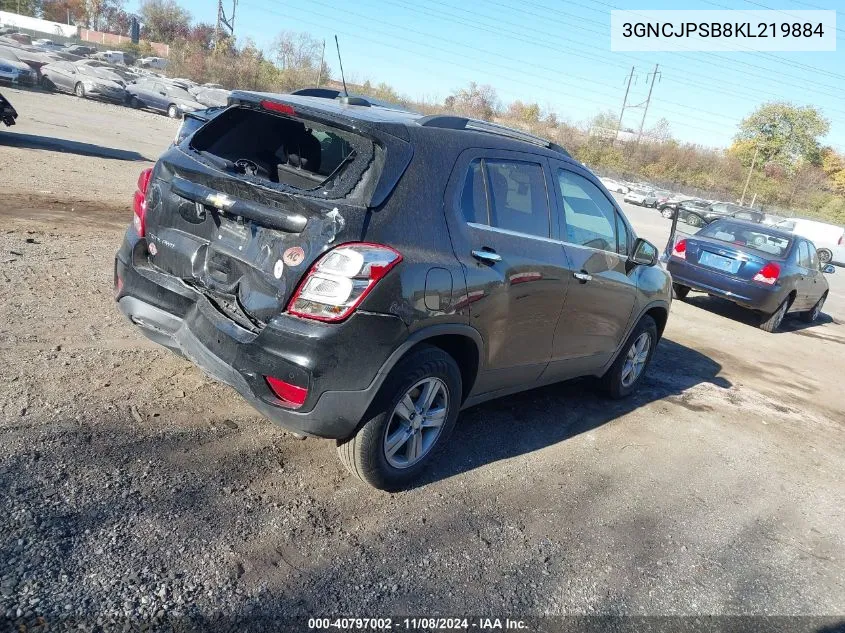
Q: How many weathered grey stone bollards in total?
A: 0